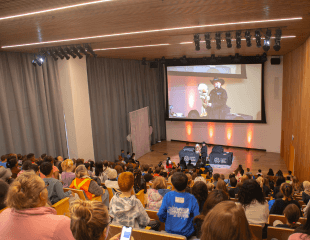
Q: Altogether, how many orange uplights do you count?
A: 4